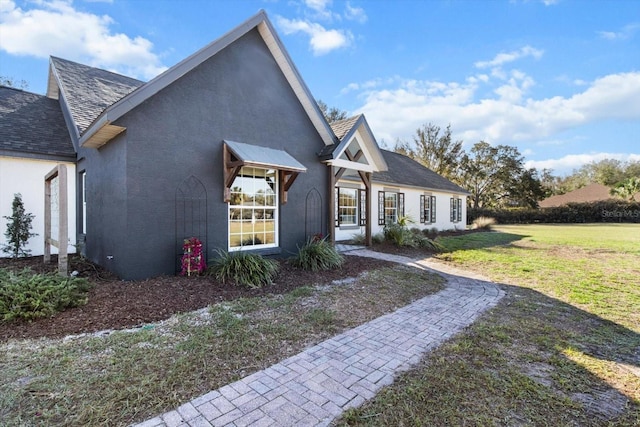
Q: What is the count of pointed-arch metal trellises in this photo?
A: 2